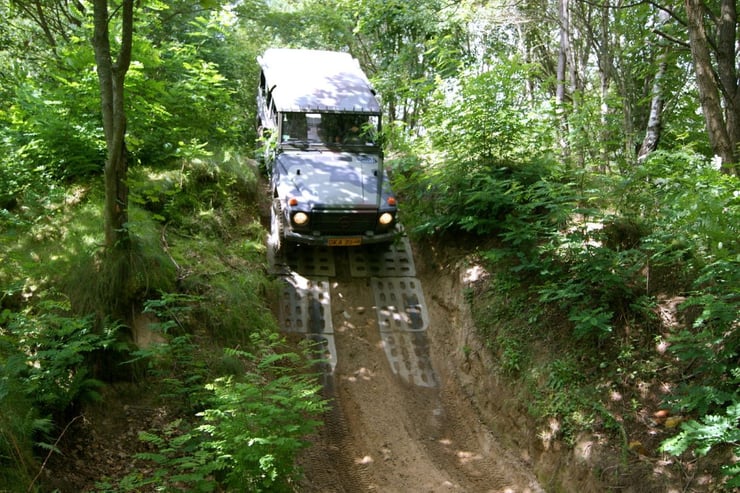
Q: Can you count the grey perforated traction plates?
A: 6